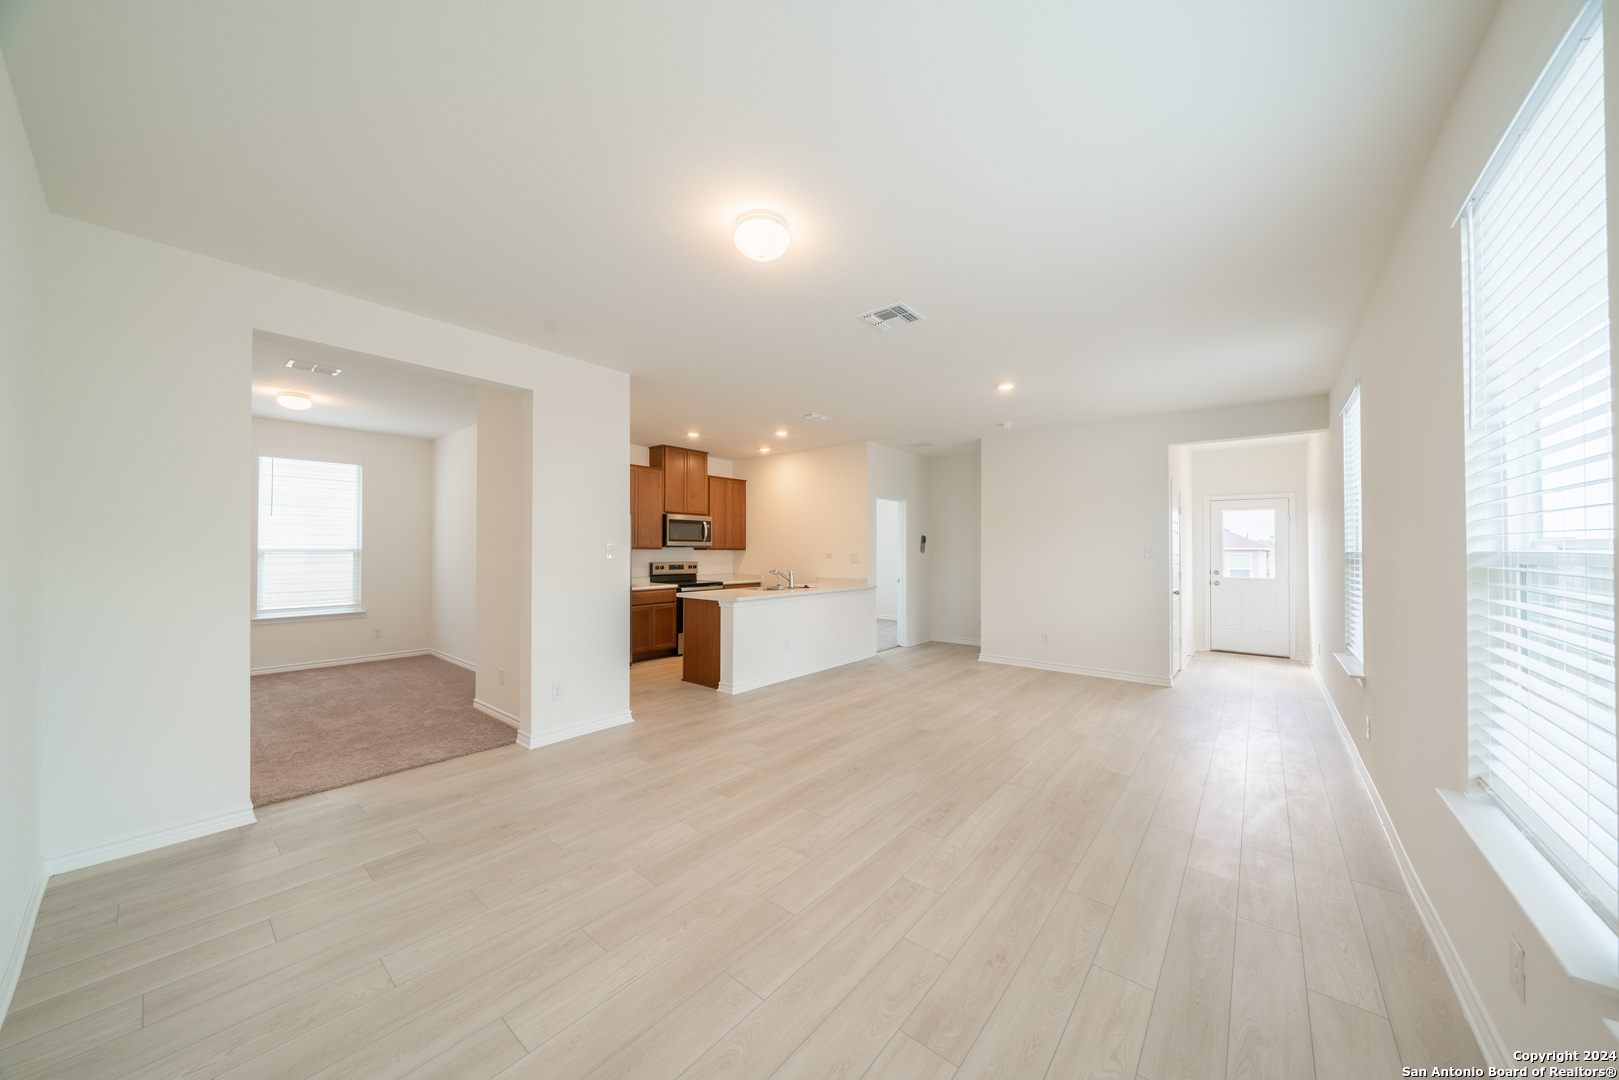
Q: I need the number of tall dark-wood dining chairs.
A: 0